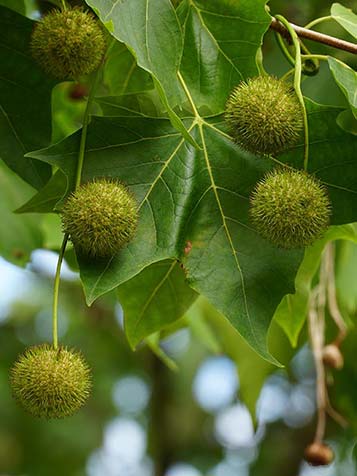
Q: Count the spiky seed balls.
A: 5